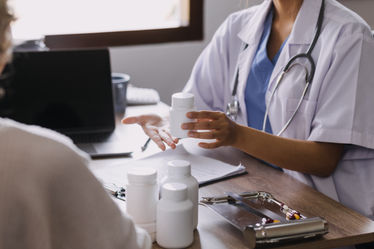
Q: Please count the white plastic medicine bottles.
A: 4